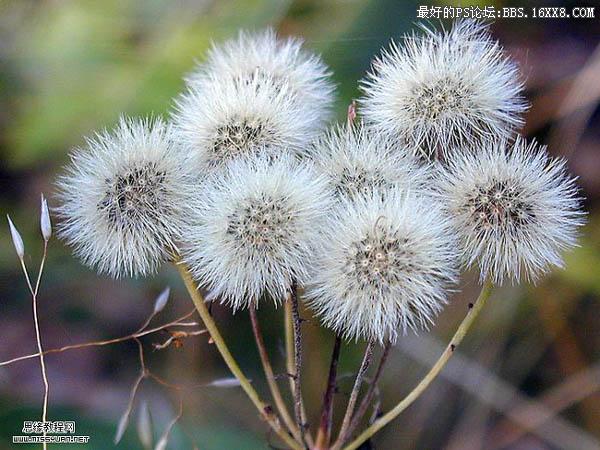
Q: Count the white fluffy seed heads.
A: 8